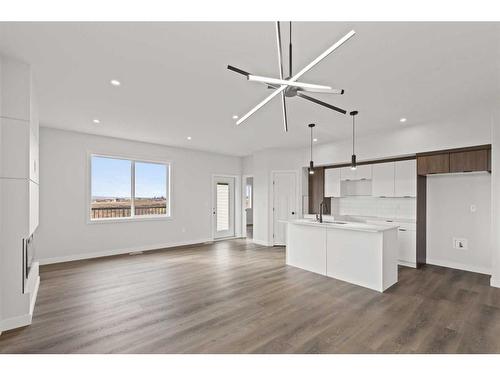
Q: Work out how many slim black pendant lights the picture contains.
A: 2